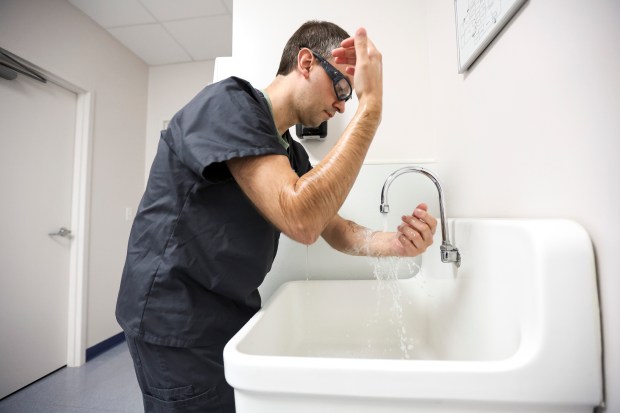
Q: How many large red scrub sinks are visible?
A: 0